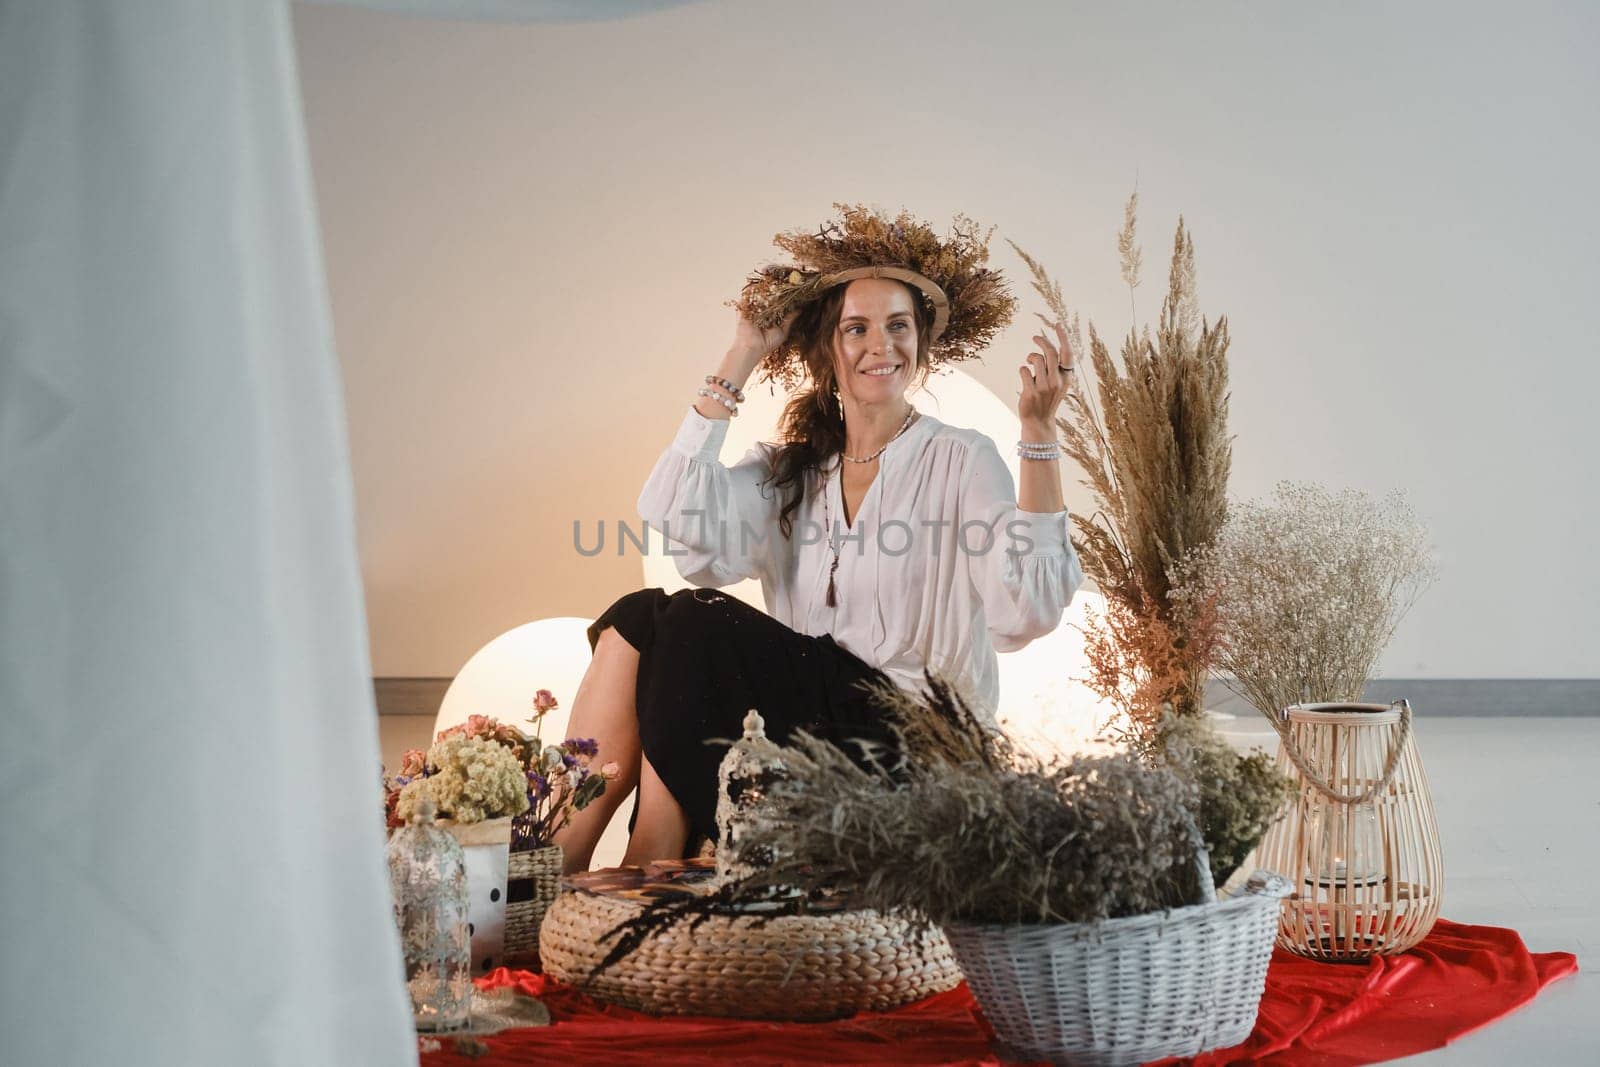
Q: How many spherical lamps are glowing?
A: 3